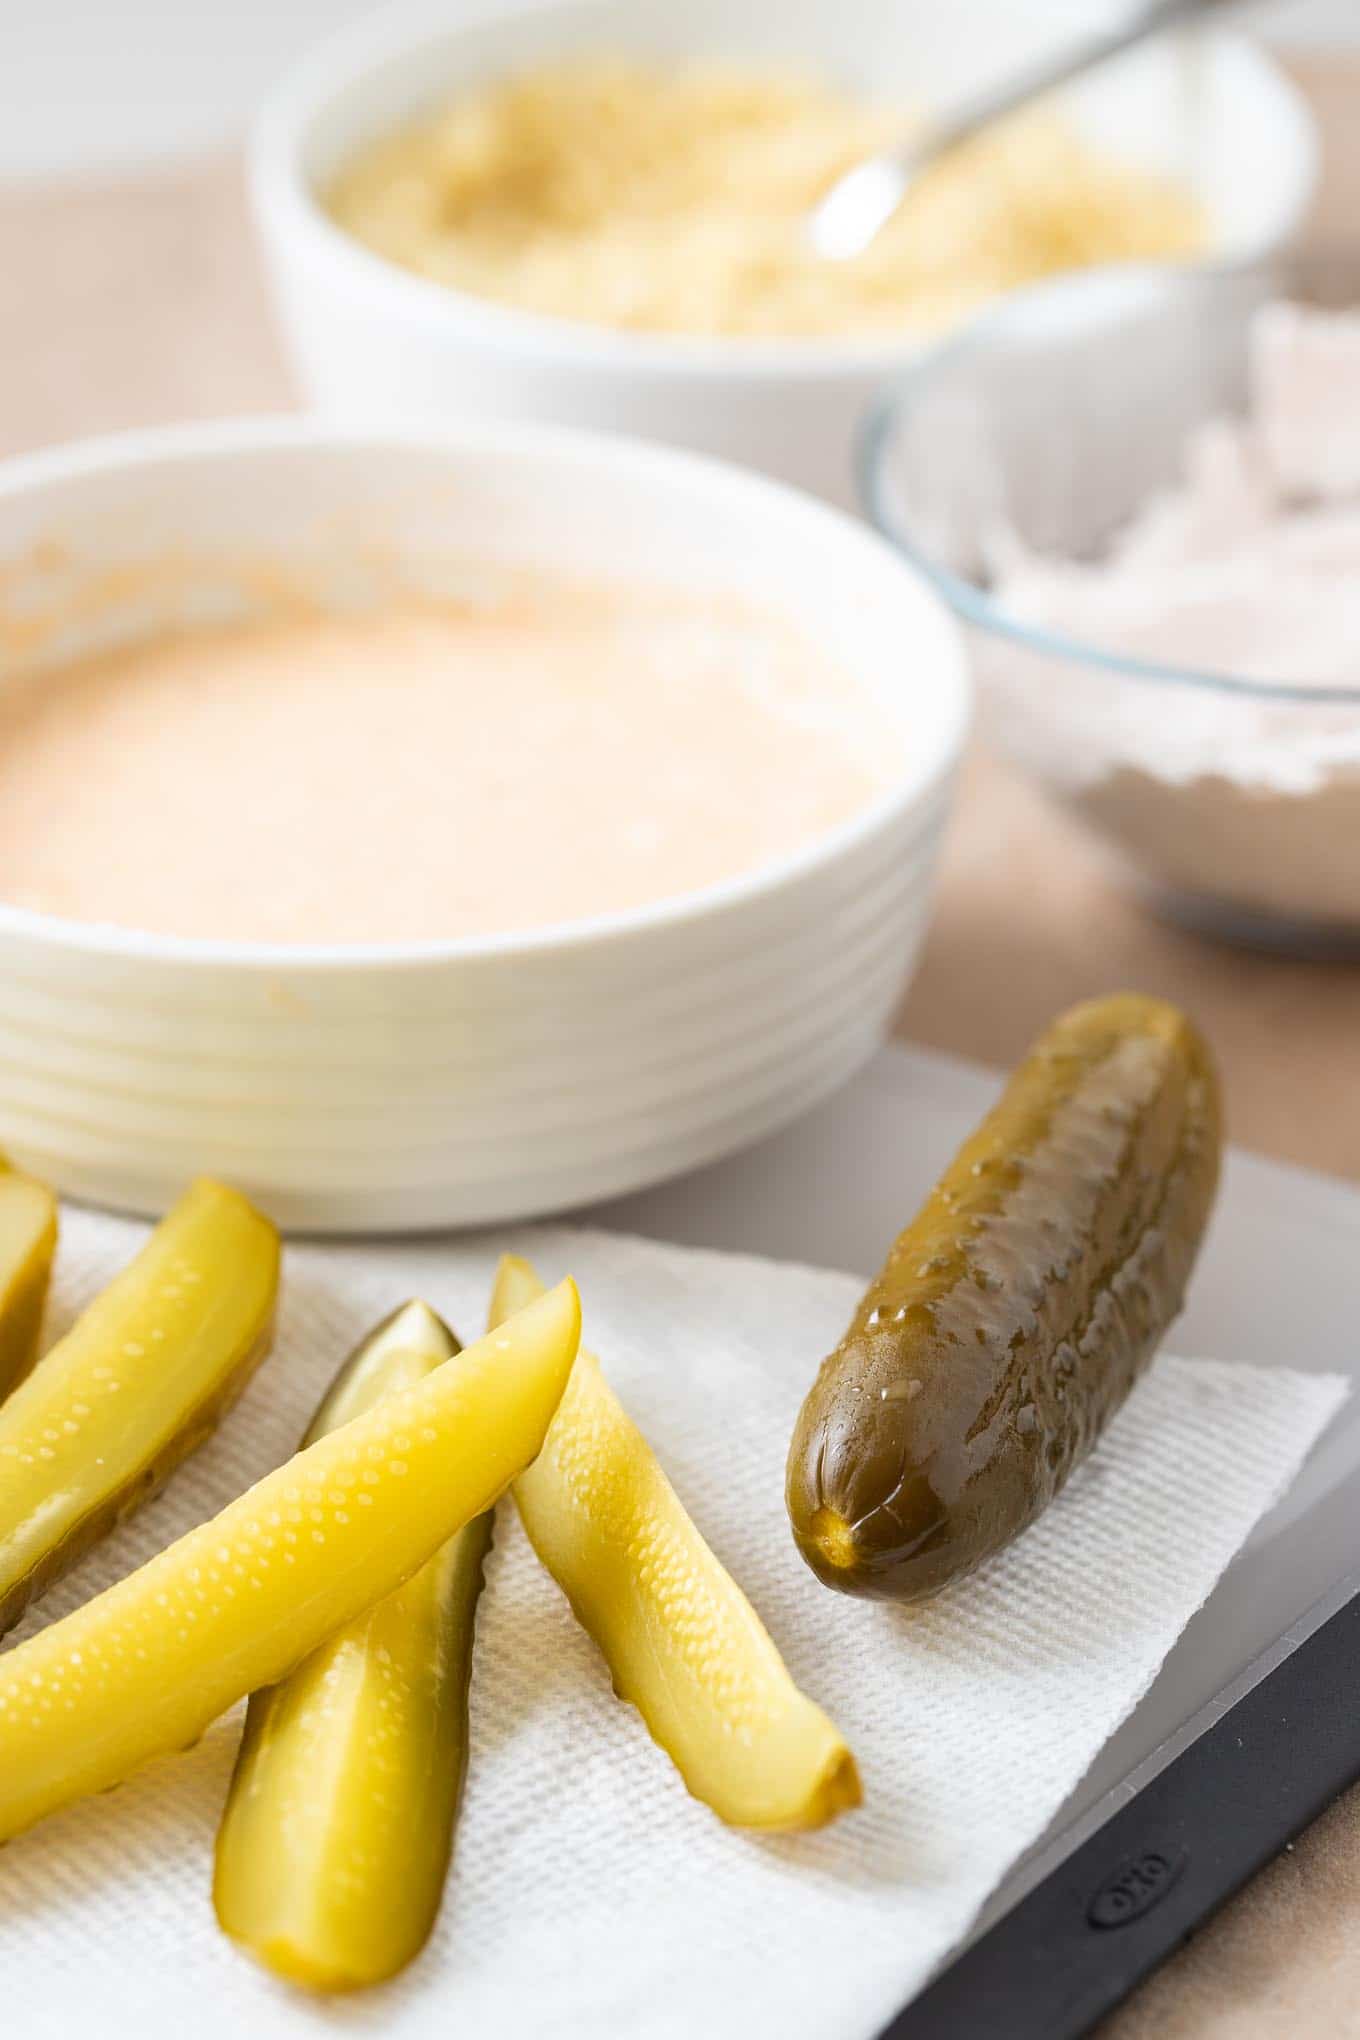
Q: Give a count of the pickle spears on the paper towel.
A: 5